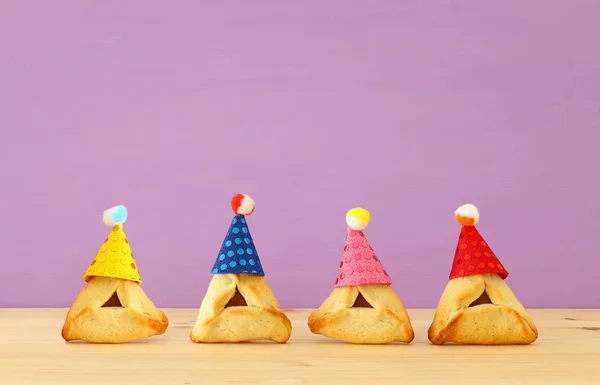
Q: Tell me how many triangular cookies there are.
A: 4